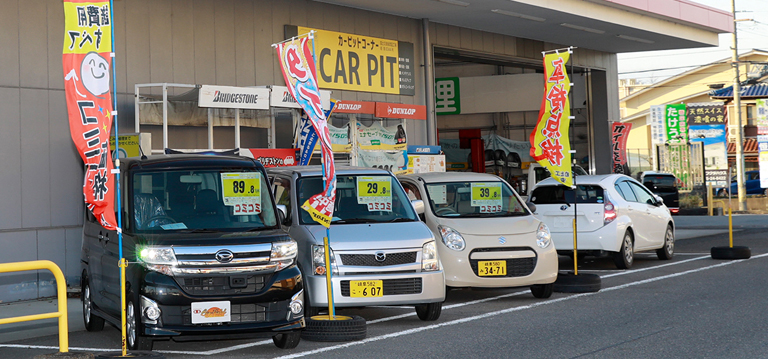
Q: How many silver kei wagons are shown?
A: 1